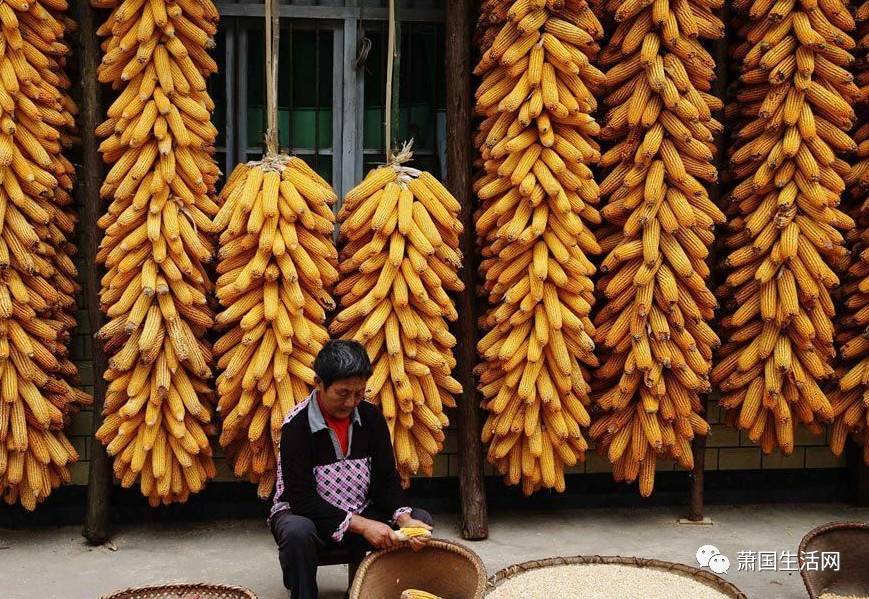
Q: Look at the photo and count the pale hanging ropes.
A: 2